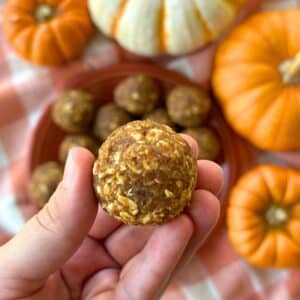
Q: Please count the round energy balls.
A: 9